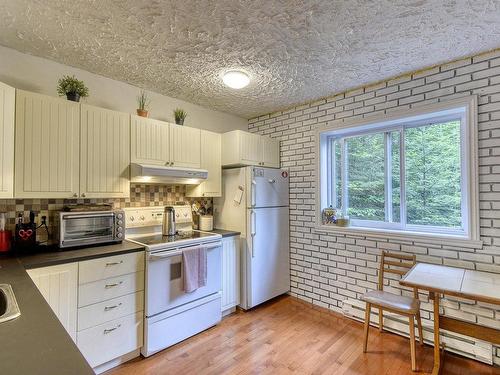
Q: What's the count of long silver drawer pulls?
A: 4